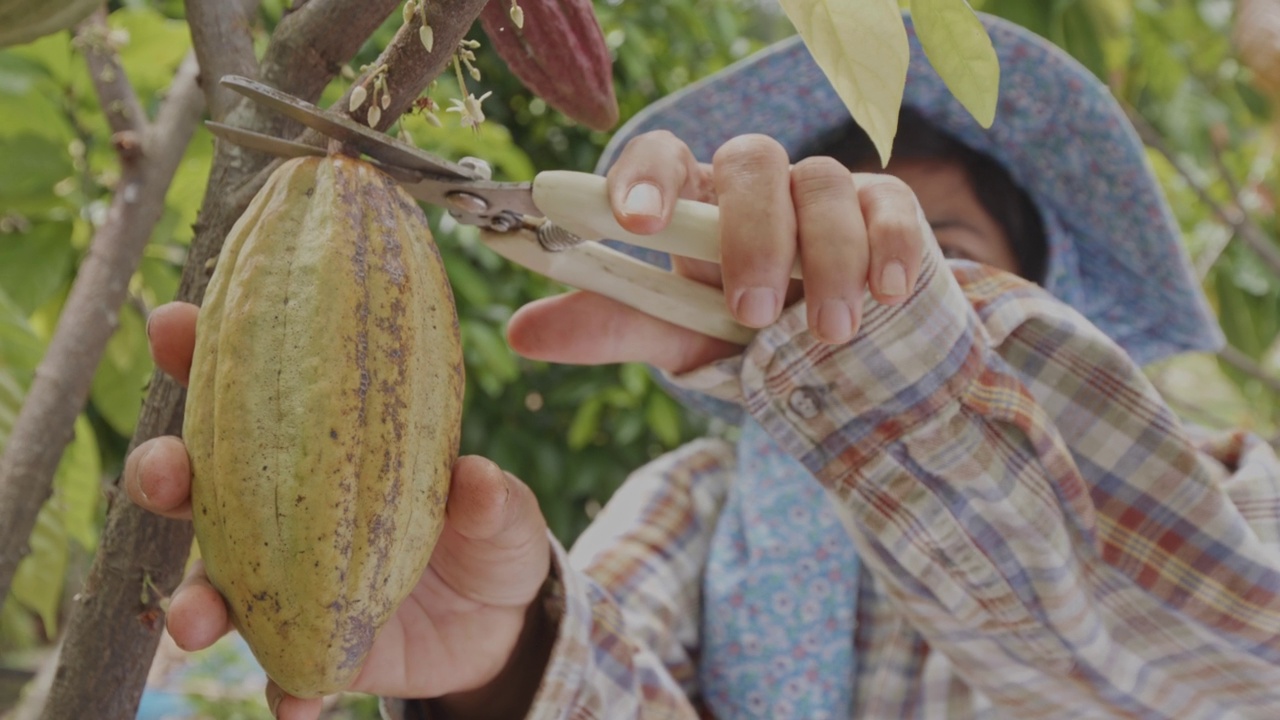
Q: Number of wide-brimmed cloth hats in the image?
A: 1